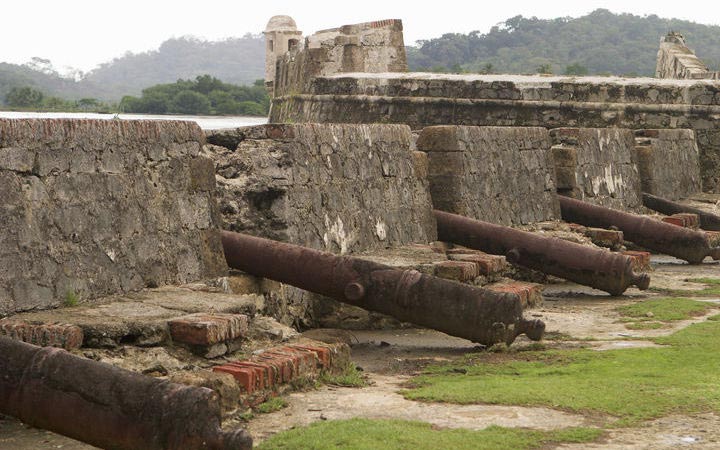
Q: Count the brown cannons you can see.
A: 5